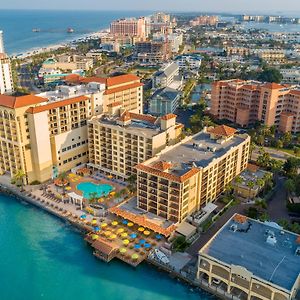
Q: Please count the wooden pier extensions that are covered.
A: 1